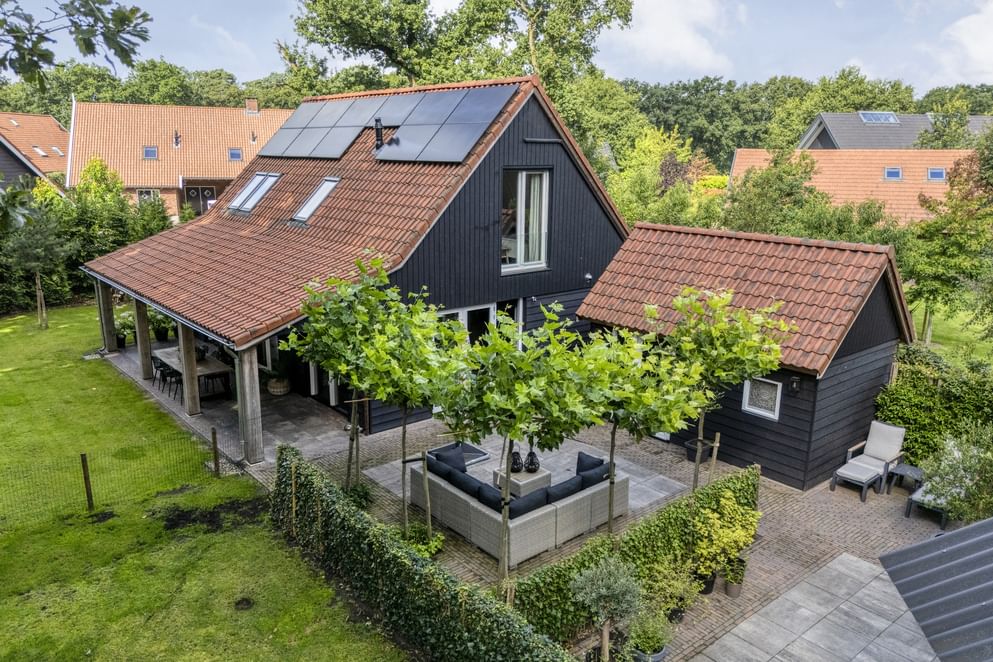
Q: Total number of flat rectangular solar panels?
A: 11